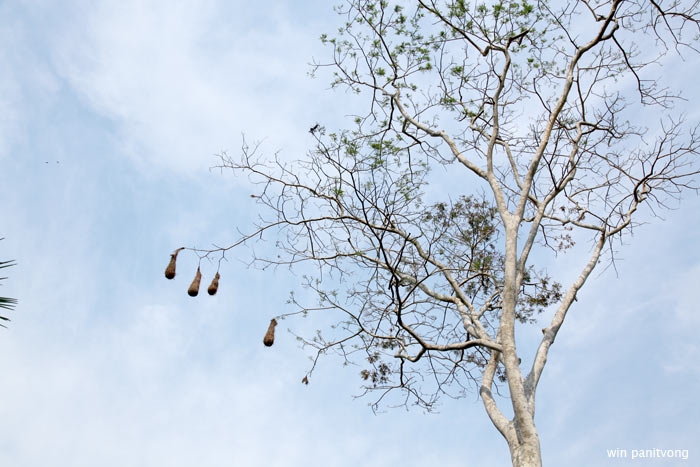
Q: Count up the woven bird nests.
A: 4